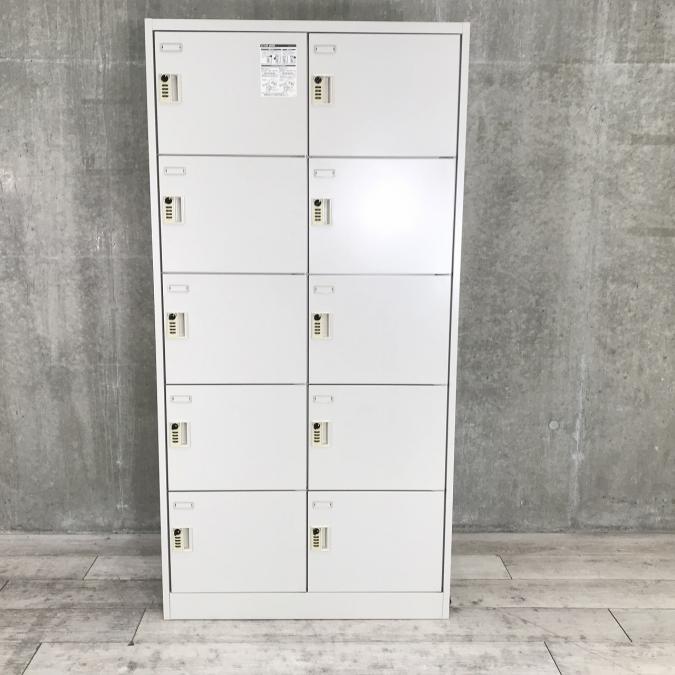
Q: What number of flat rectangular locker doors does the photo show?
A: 10